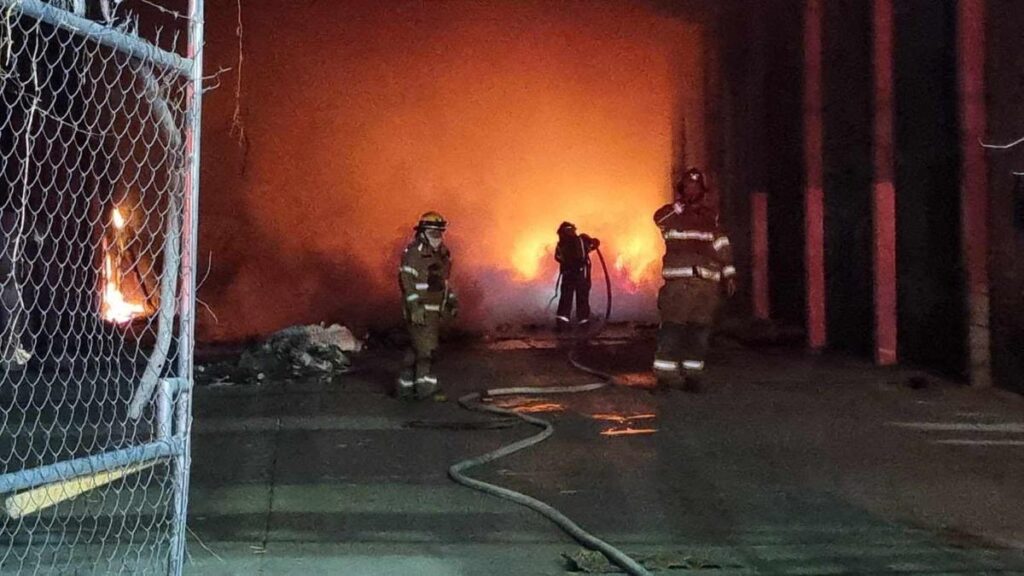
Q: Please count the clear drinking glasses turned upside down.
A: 0